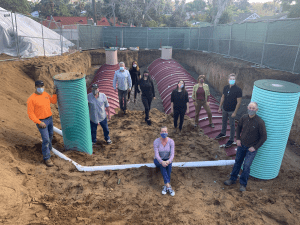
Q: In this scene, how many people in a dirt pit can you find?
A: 10